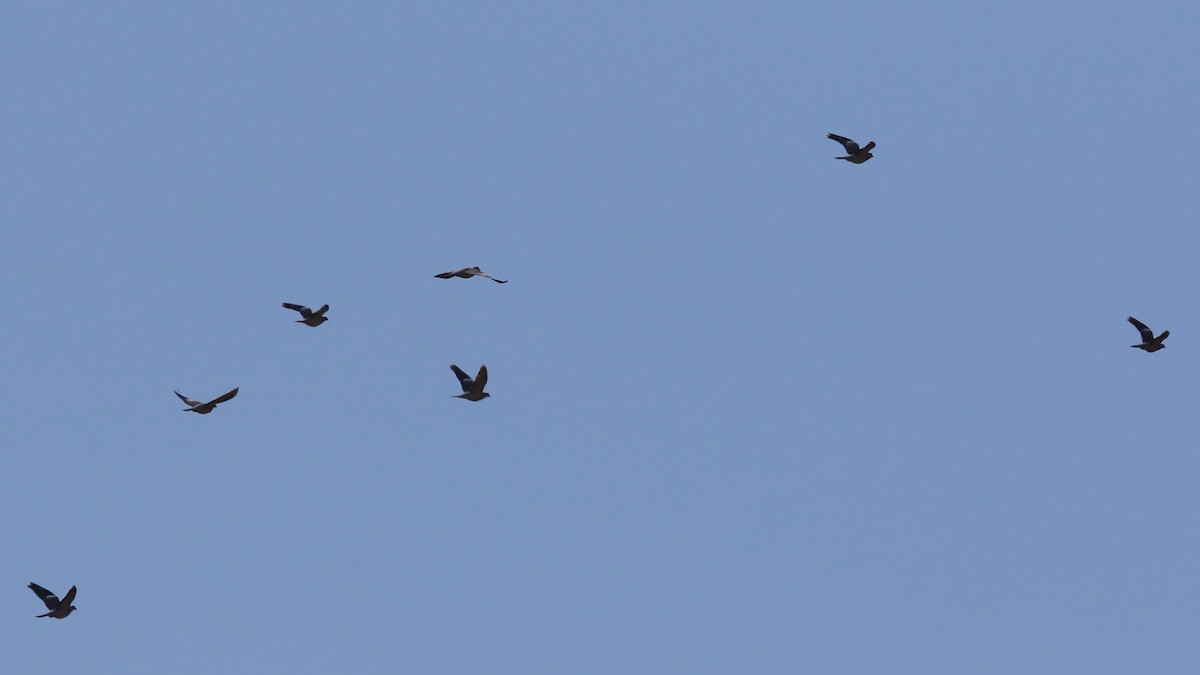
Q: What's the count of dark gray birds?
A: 7